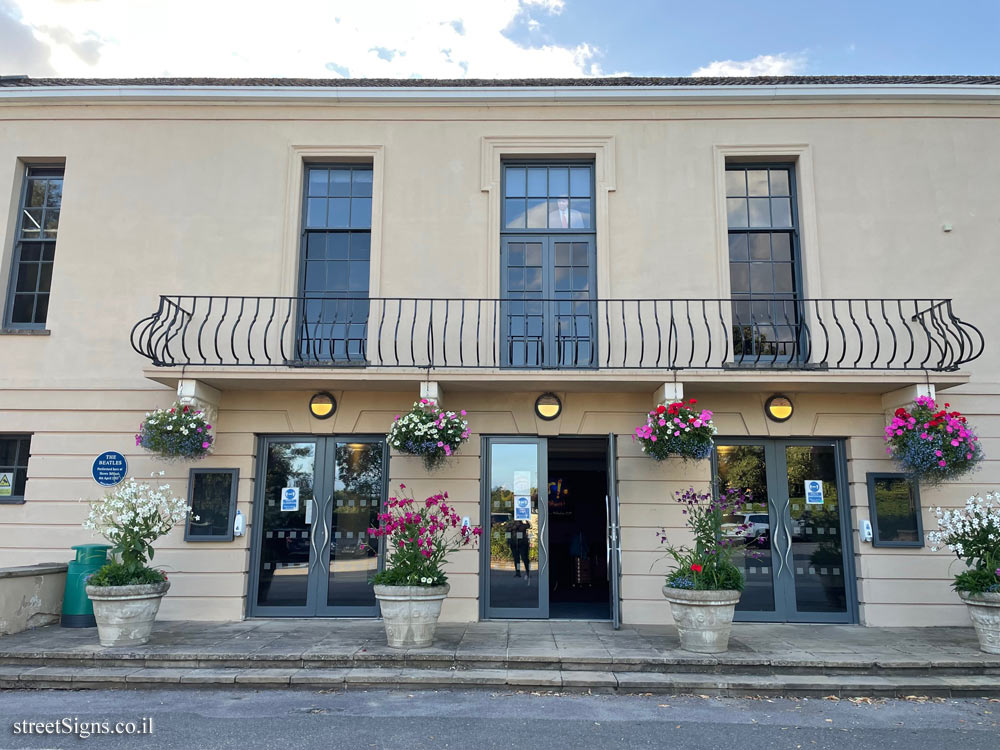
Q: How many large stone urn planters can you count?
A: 4